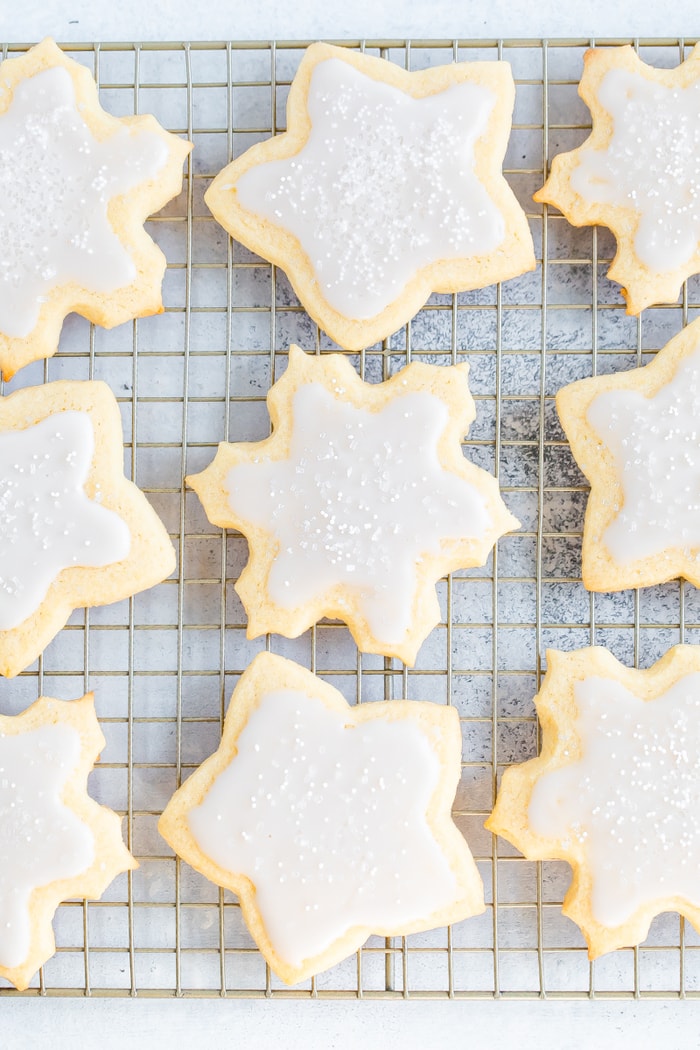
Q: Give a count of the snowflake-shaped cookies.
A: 5